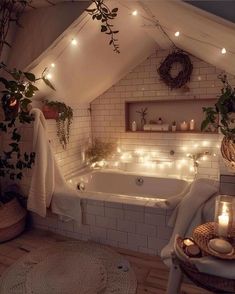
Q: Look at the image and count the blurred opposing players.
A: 0